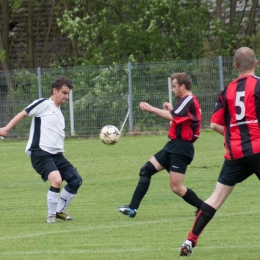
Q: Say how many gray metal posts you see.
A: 3